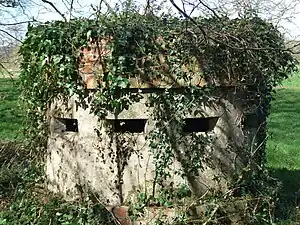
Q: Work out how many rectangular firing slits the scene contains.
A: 3